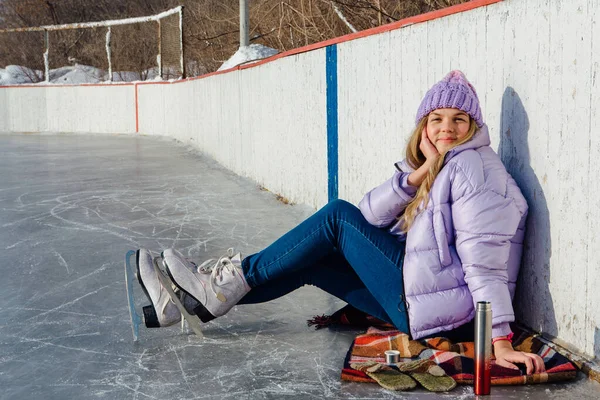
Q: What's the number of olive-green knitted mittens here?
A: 2